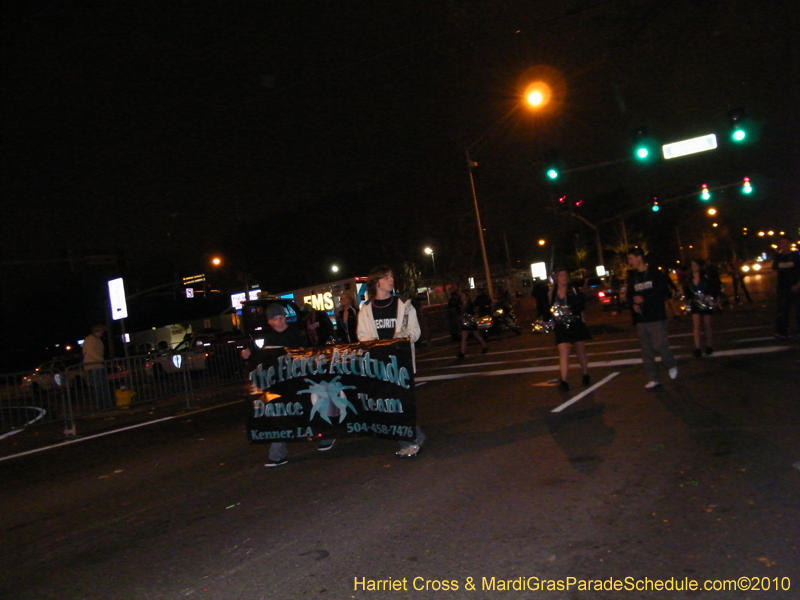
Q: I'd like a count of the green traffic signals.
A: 6